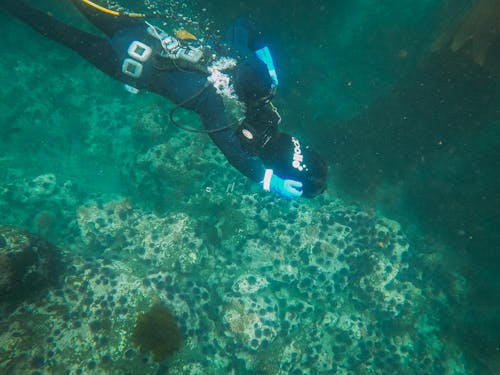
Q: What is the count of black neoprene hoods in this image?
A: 1